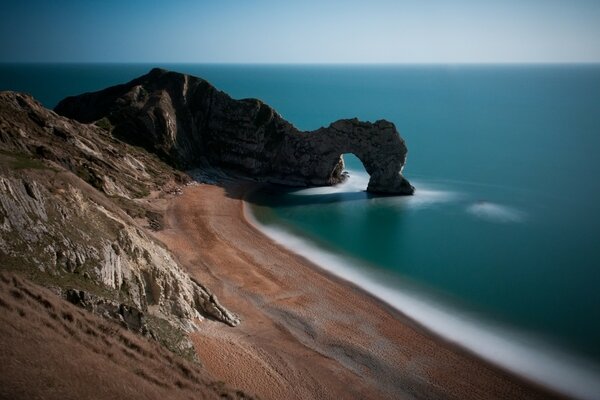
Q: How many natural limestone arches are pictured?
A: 1